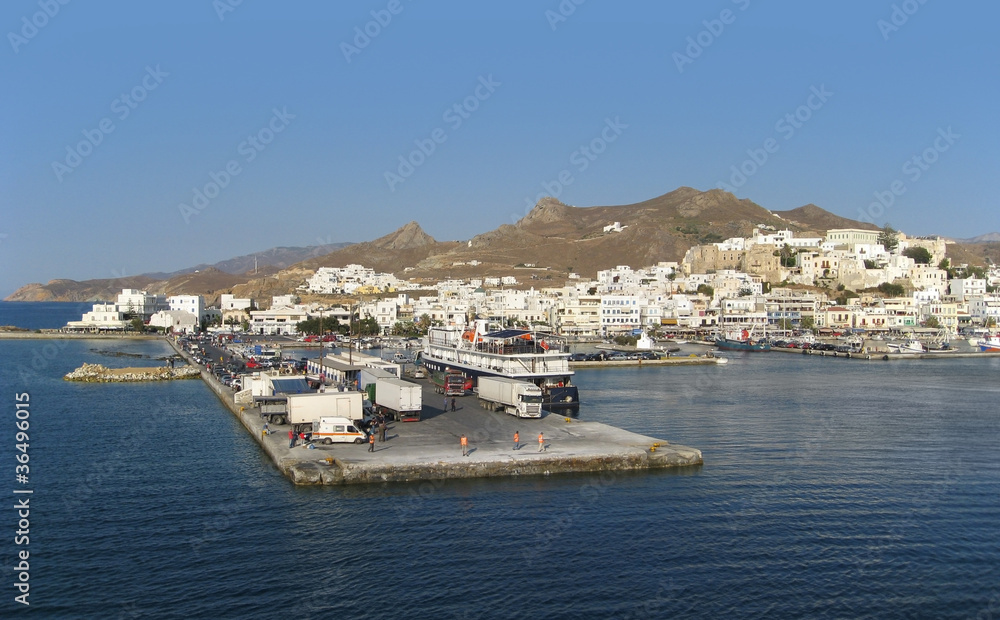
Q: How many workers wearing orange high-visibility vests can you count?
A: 4